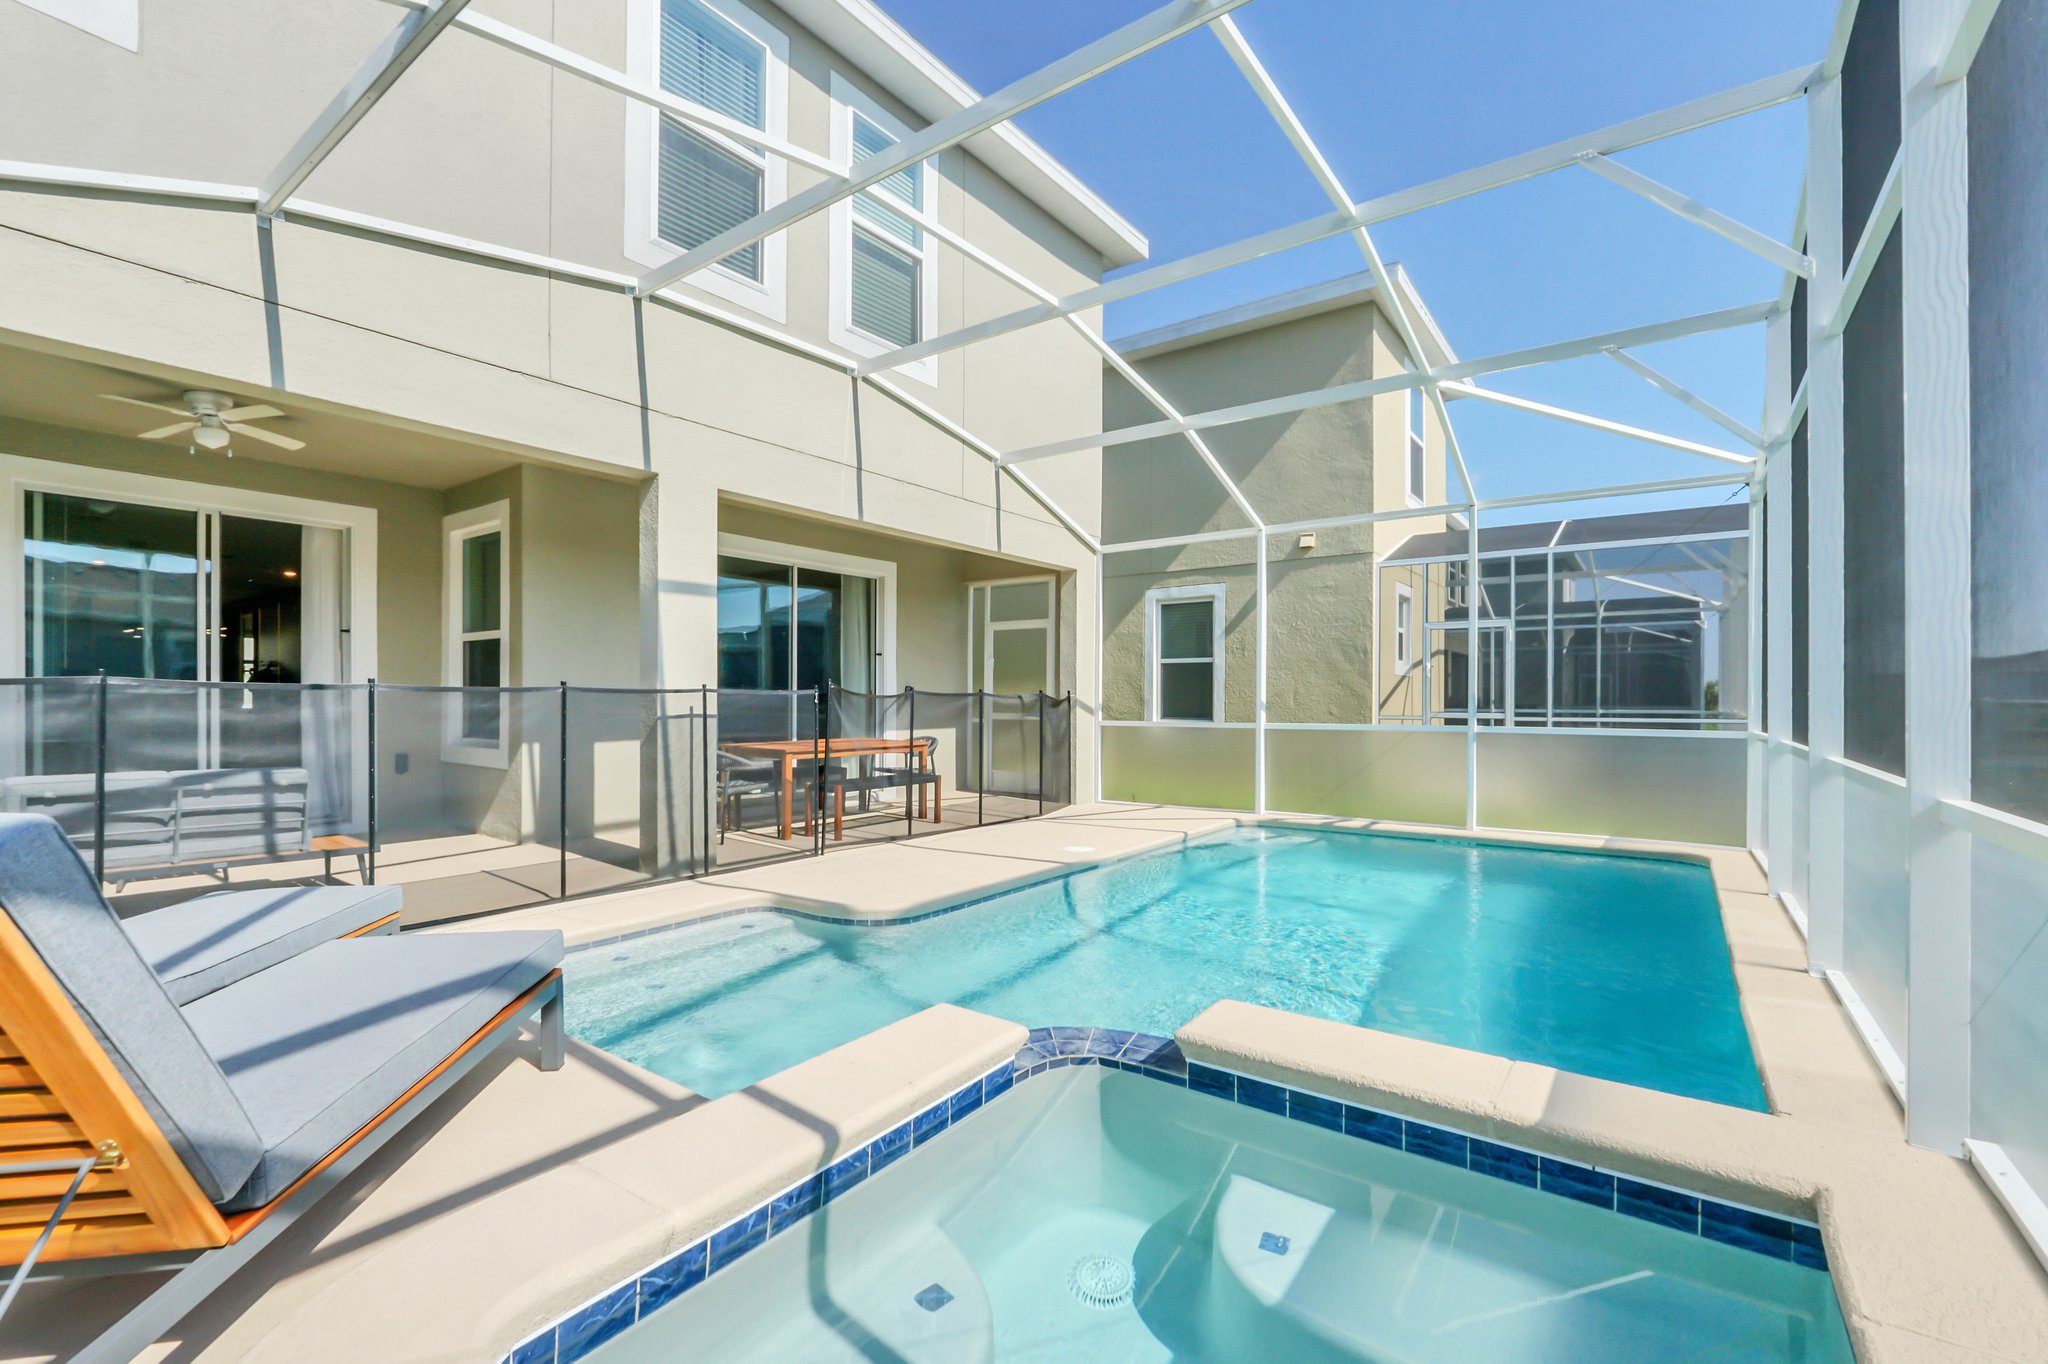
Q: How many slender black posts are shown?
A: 10